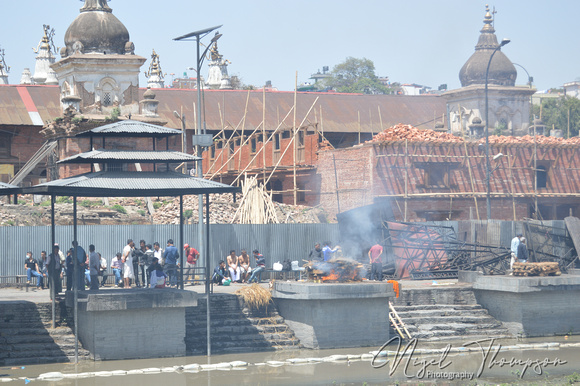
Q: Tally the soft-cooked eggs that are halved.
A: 0